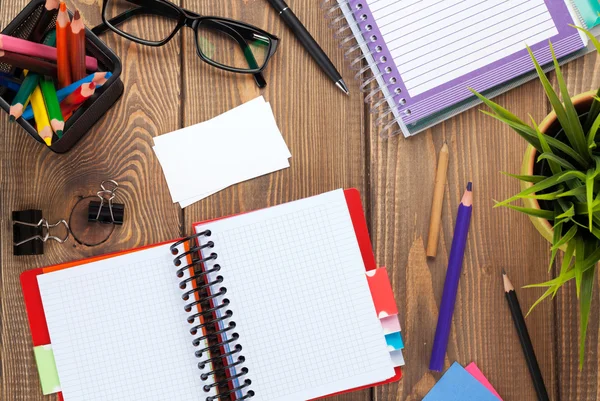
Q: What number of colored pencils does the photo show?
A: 12